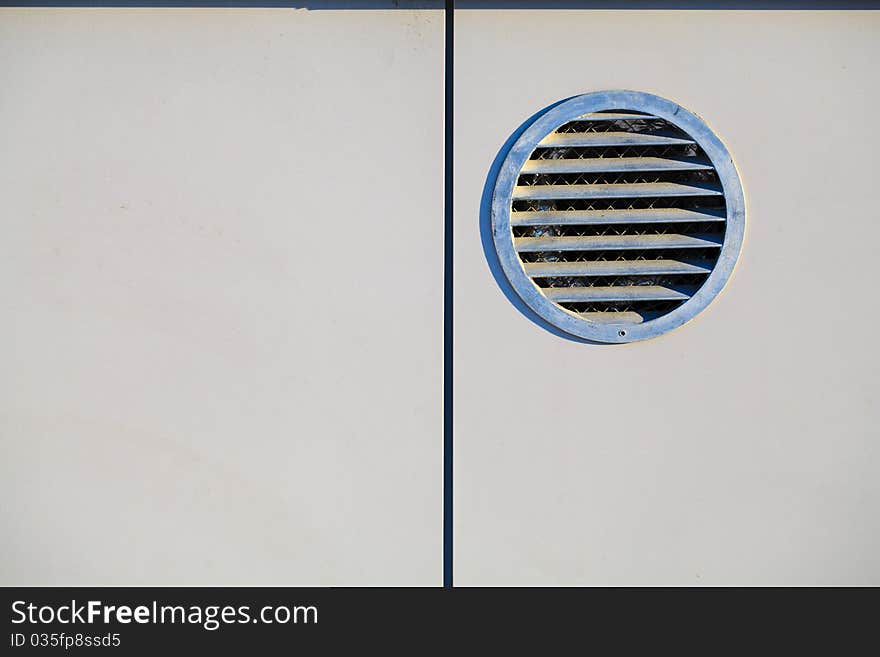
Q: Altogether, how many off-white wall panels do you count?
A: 2